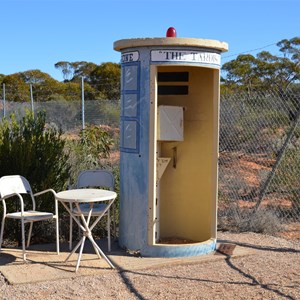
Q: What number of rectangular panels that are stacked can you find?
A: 3